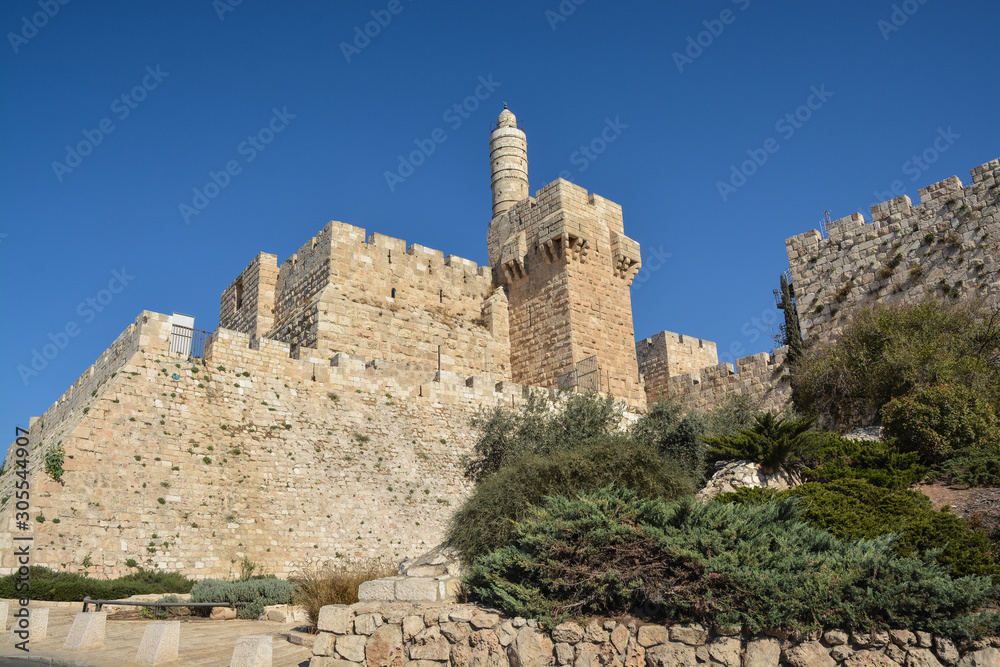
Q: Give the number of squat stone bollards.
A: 5